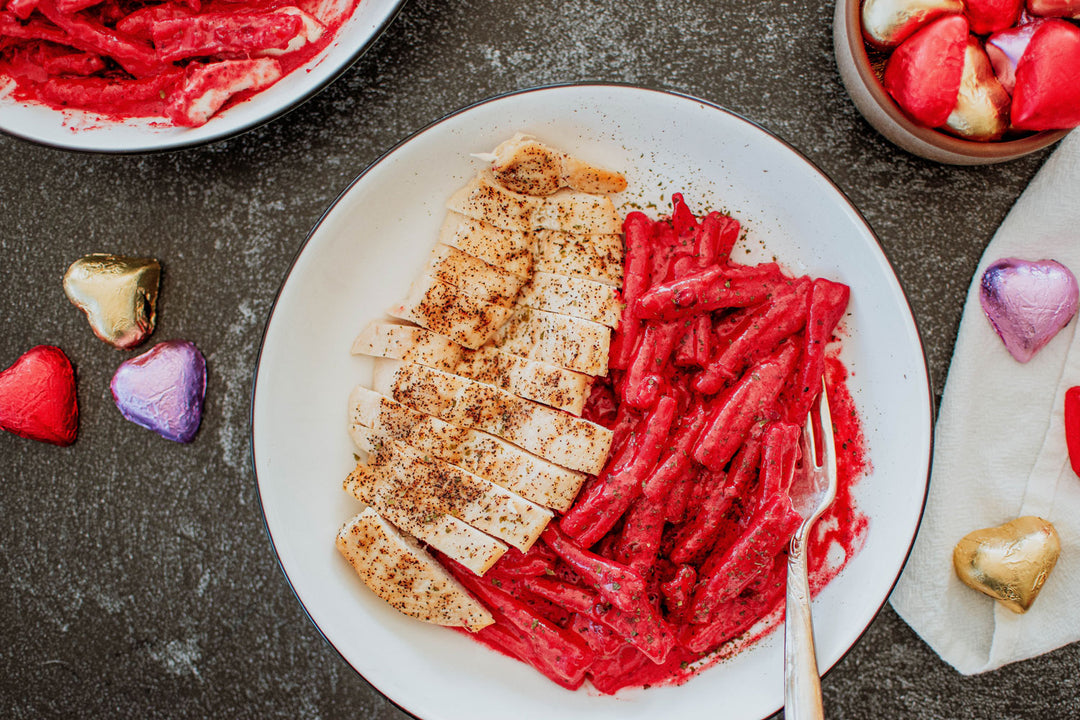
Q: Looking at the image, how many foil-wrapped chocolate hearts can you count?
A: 13